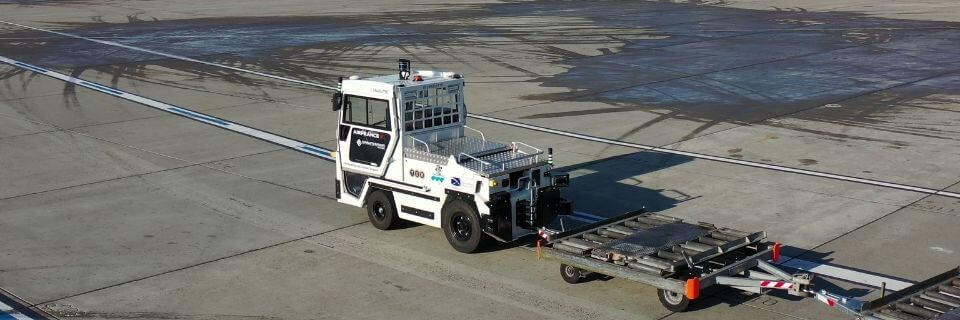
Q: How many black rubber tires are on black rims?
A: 2